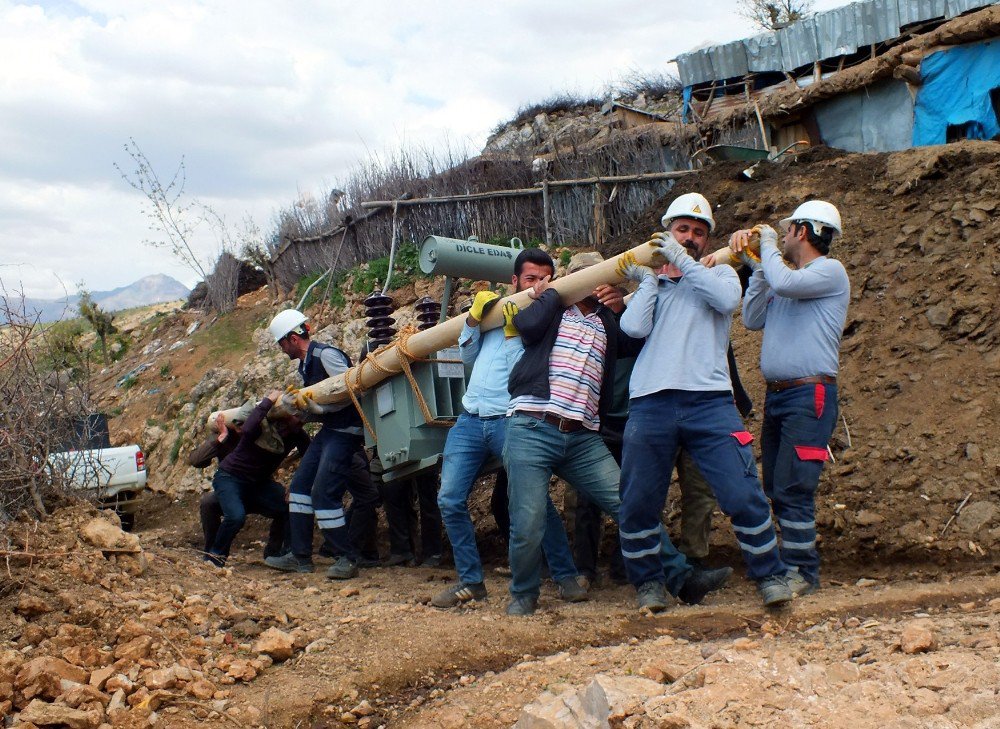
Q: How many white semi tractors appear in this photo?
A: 0